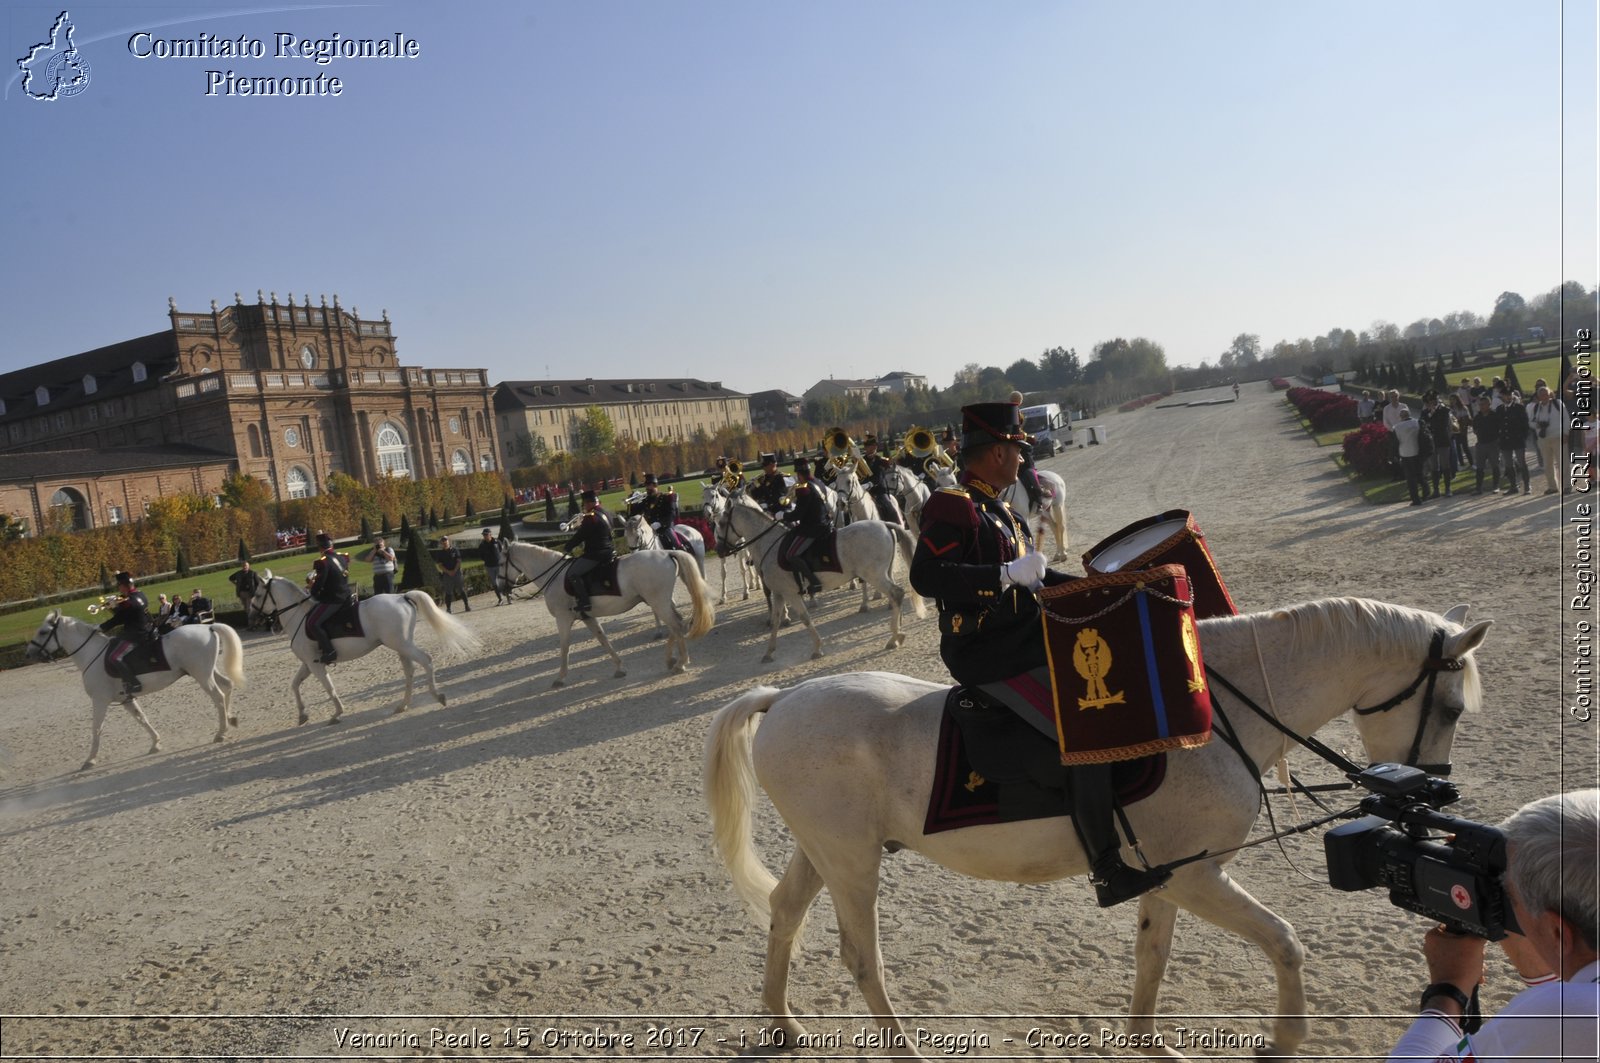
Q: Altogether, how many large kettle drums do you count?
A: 2